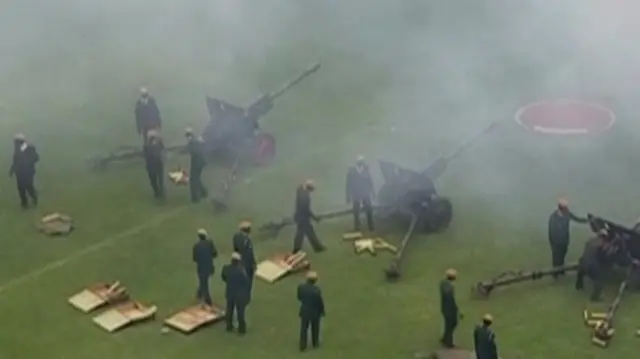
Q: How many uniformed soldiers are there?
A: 14